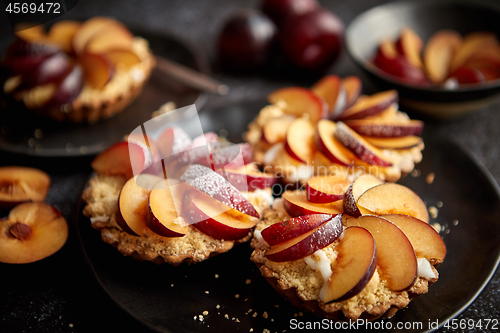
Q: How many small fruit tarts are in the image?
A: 4